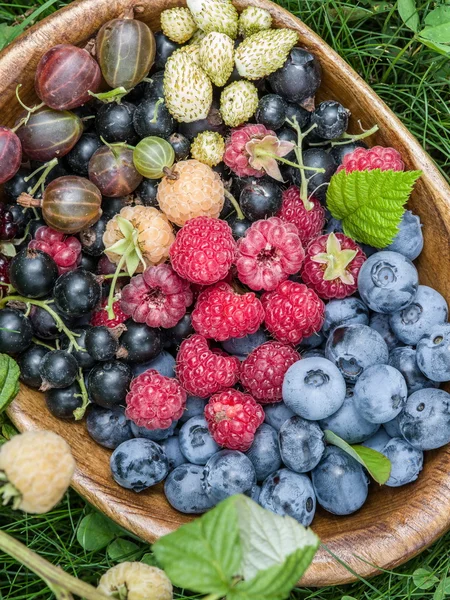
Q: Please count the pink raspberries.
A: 15